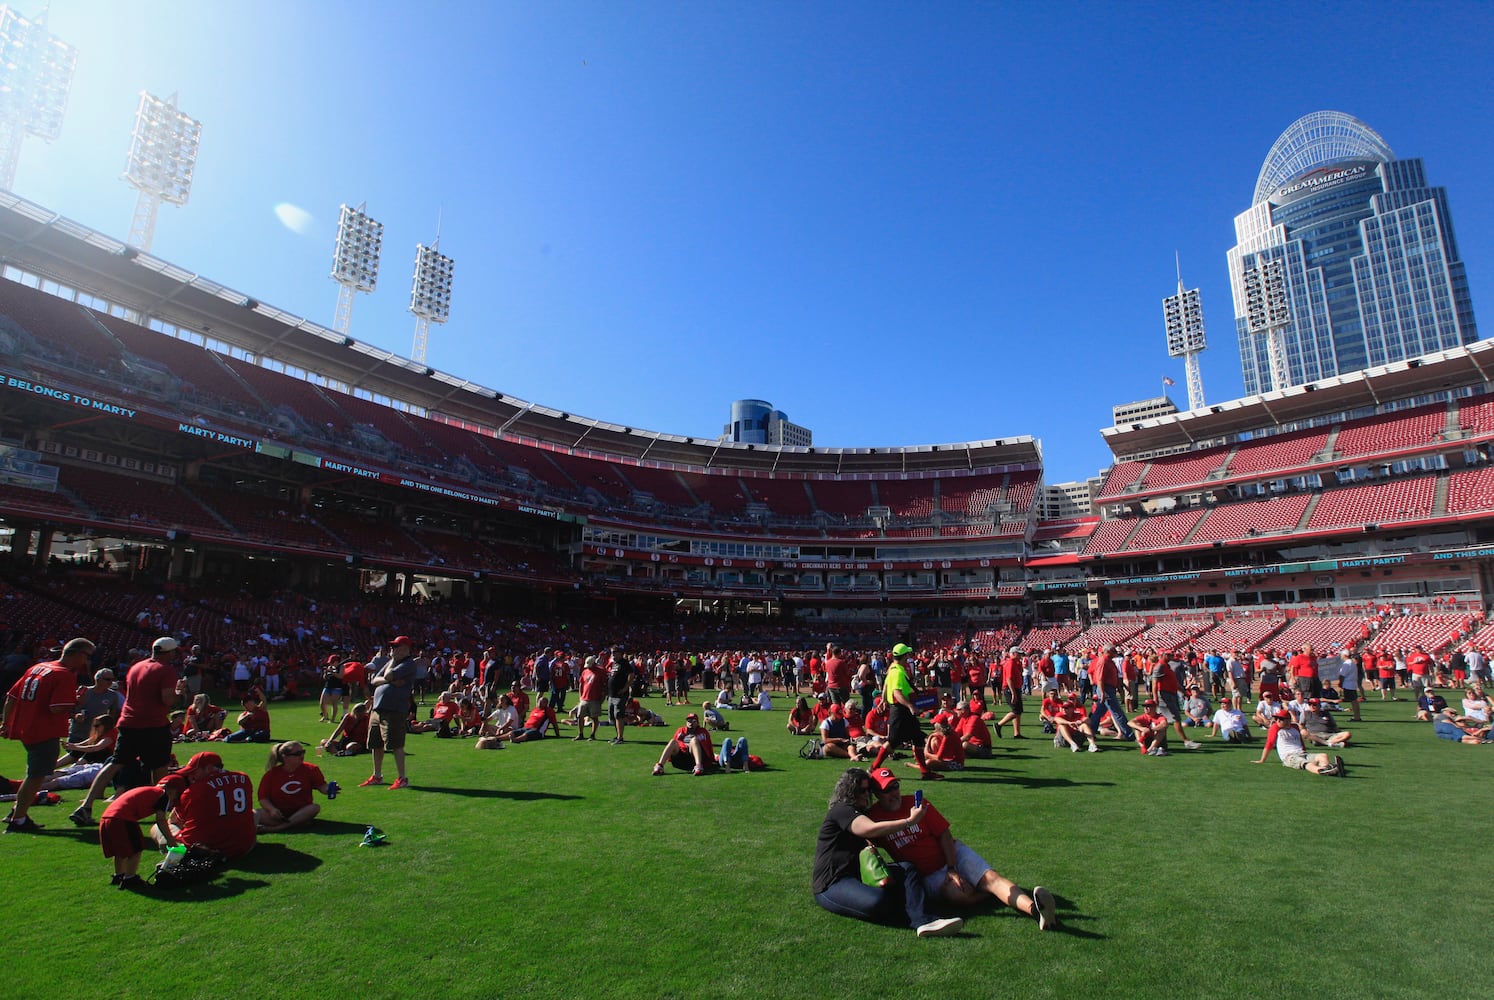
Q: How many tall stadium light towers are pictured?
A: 6